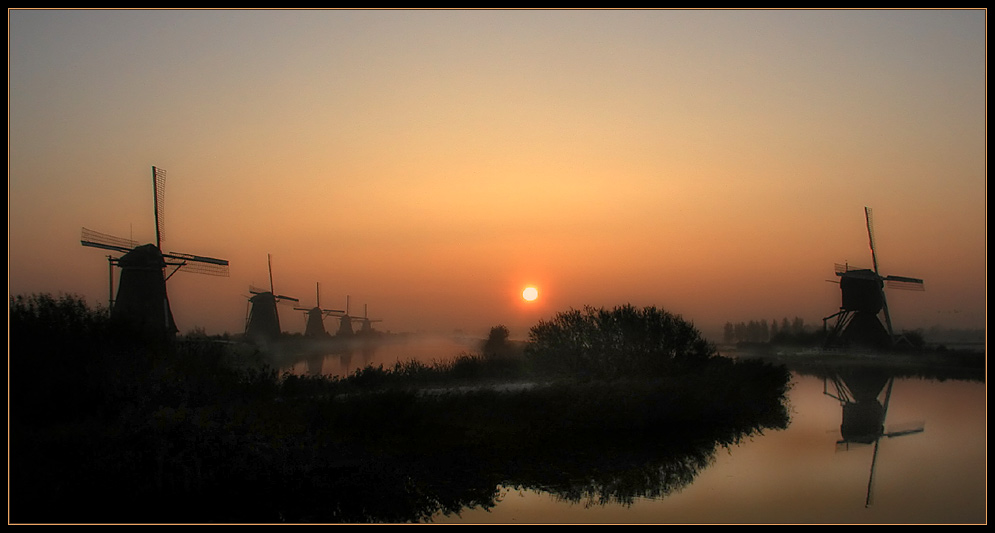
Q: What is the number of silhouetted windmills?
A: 6